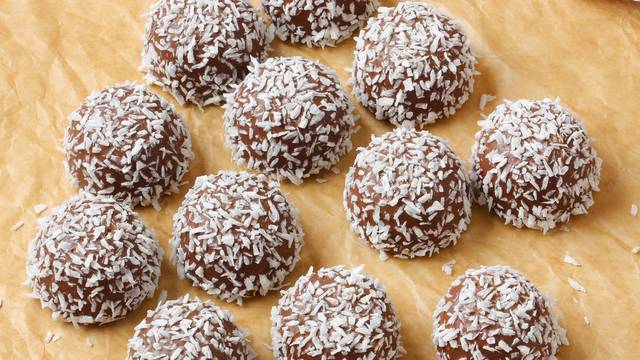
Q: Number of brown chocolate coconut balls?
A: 12